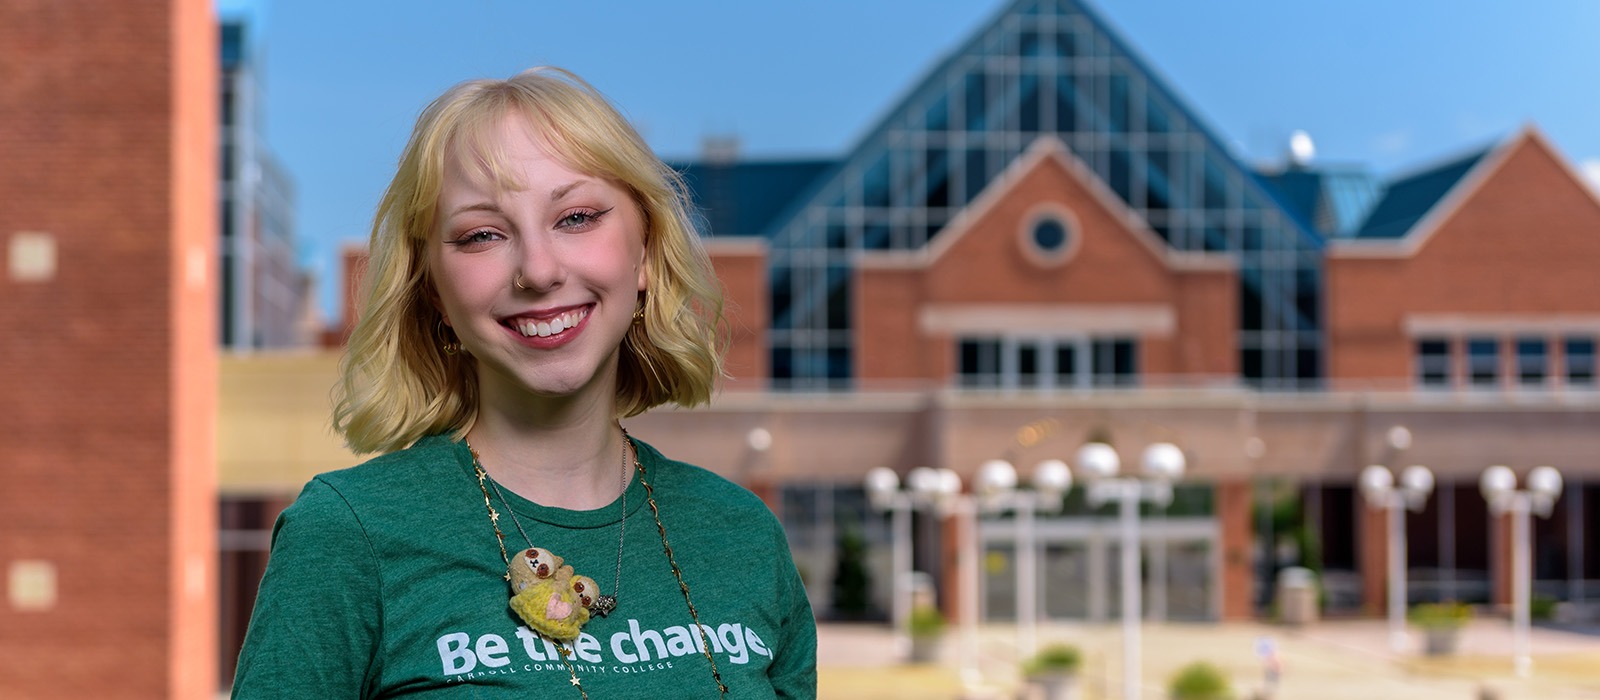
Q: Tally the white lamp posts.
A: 6